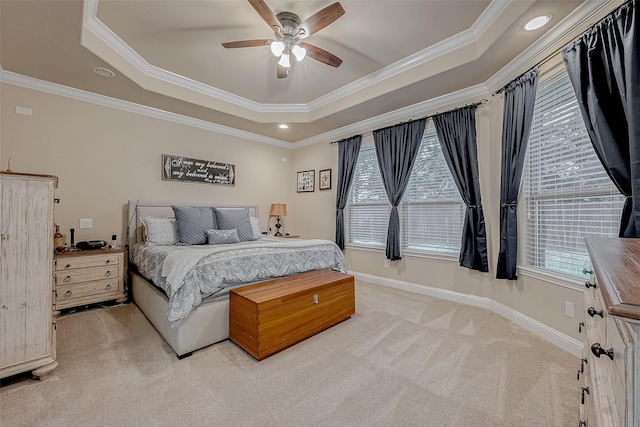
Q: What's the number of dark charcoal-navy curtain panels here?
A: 5